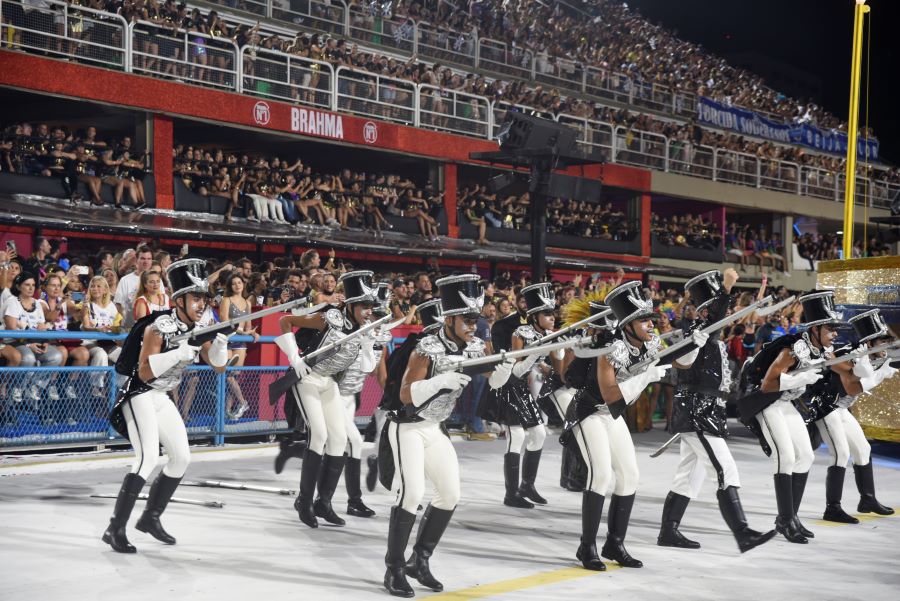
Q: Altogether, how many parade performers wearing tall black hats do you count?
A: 11